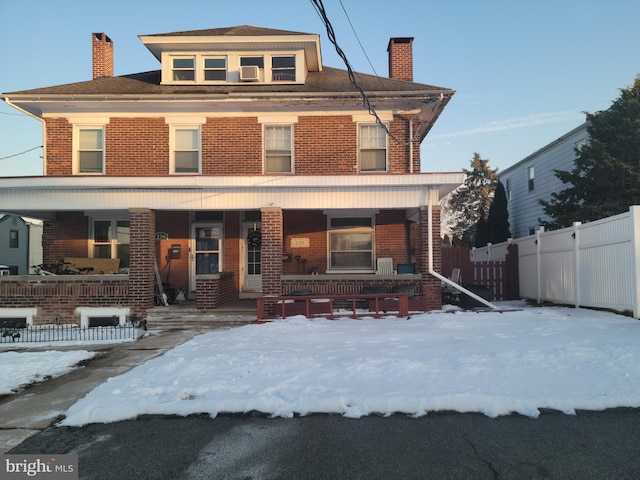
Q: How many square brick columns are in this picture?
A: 3